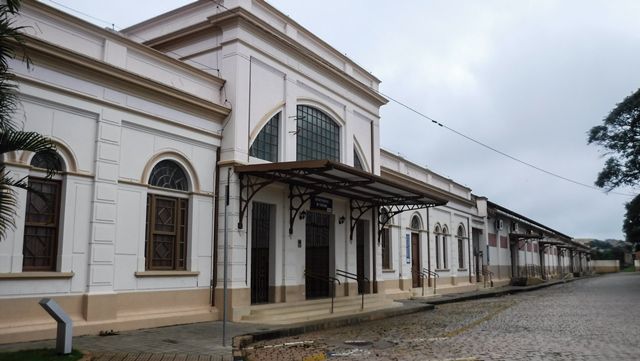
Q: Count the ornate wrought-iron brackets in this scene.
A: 4